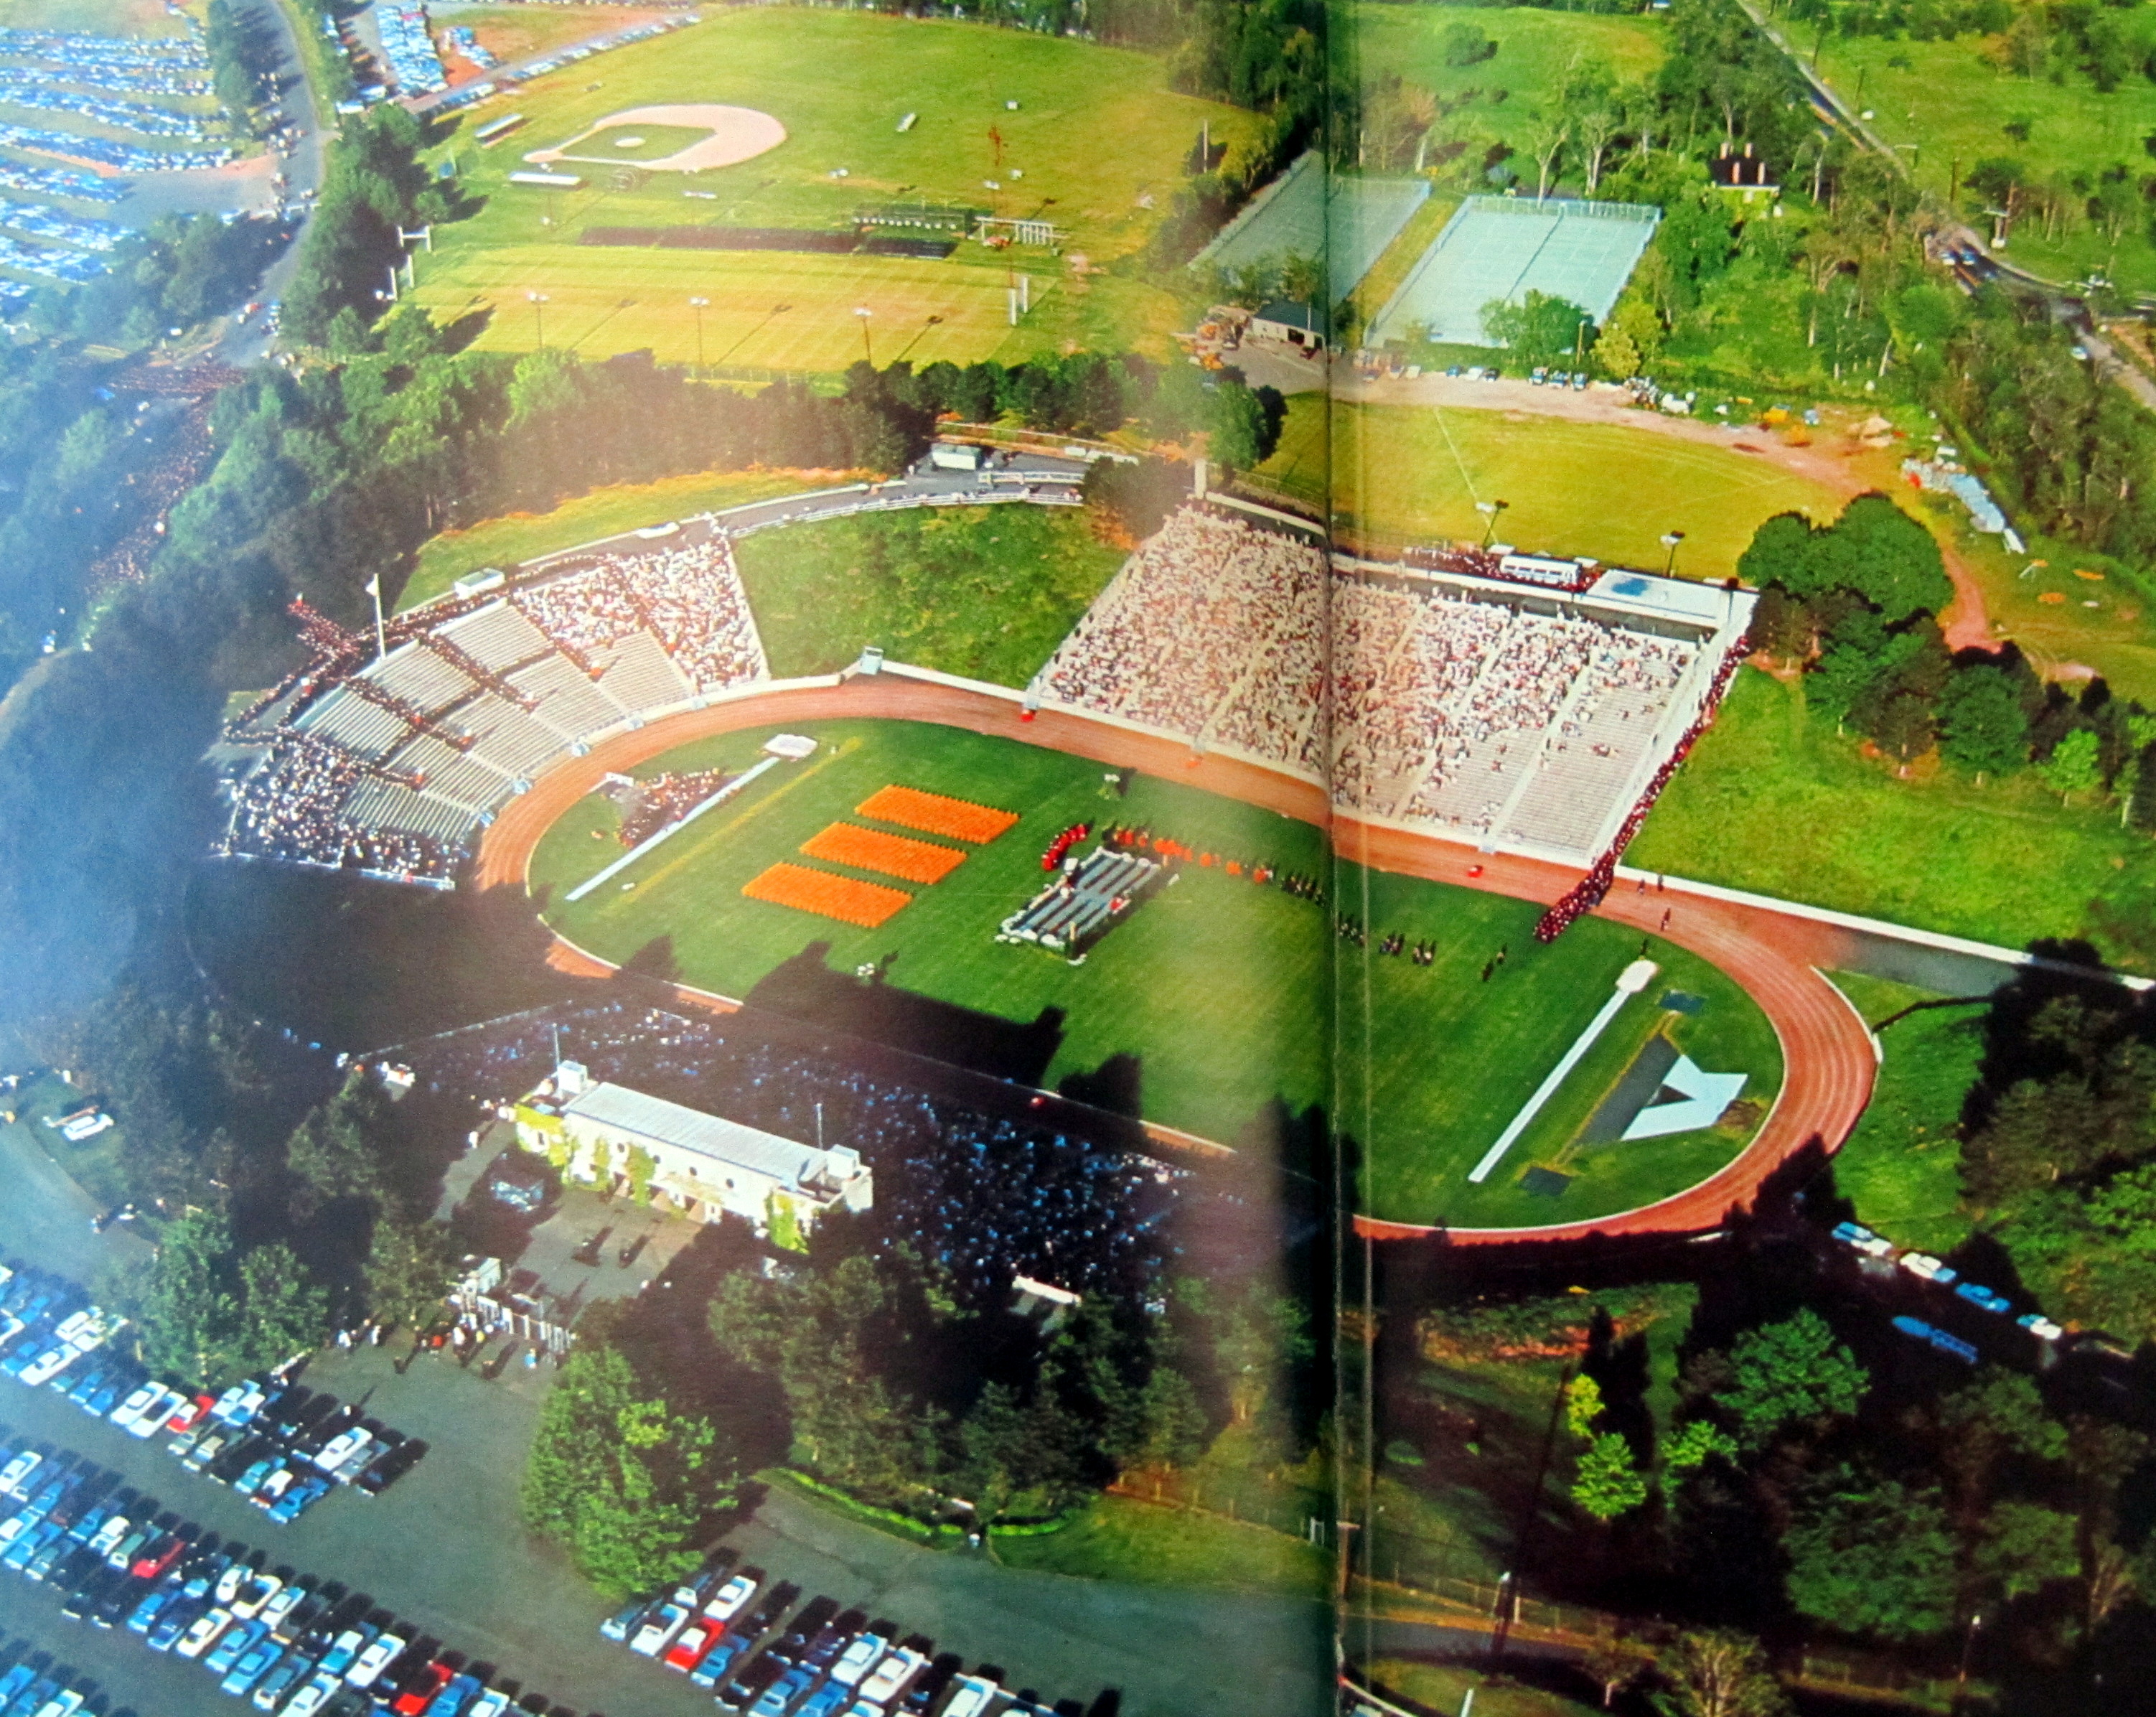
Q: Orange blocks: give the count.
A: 3